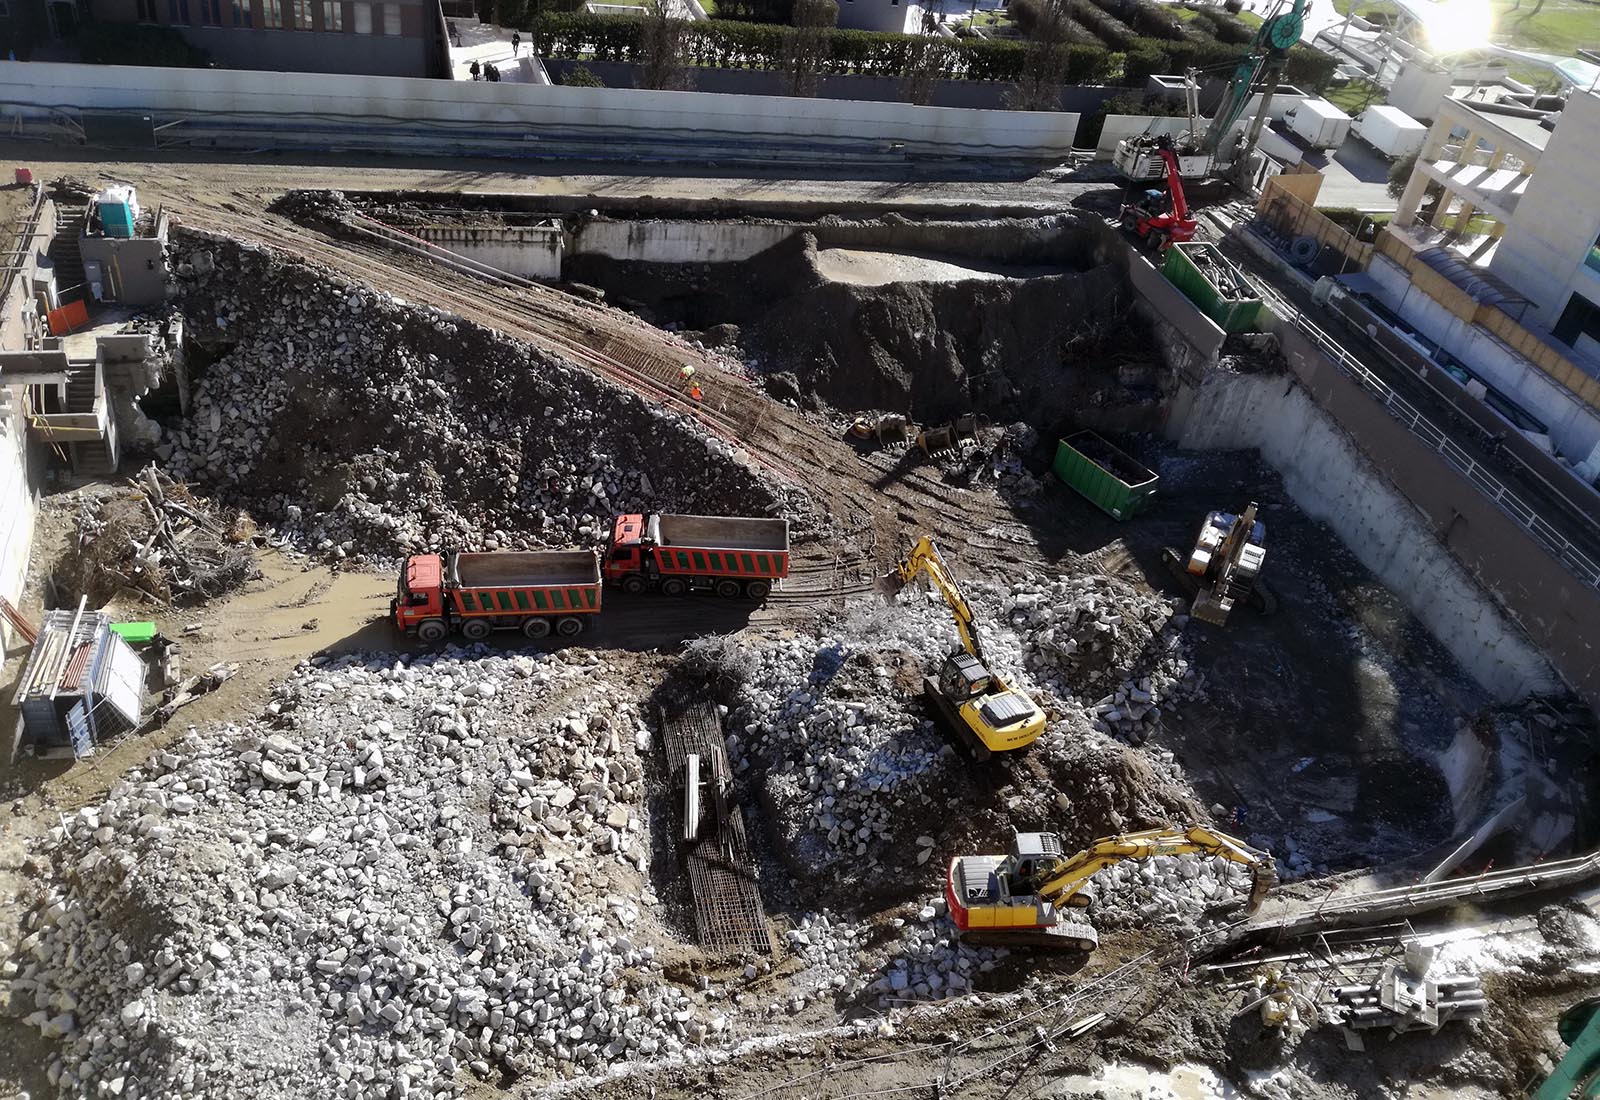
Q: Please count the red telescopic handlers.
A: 1